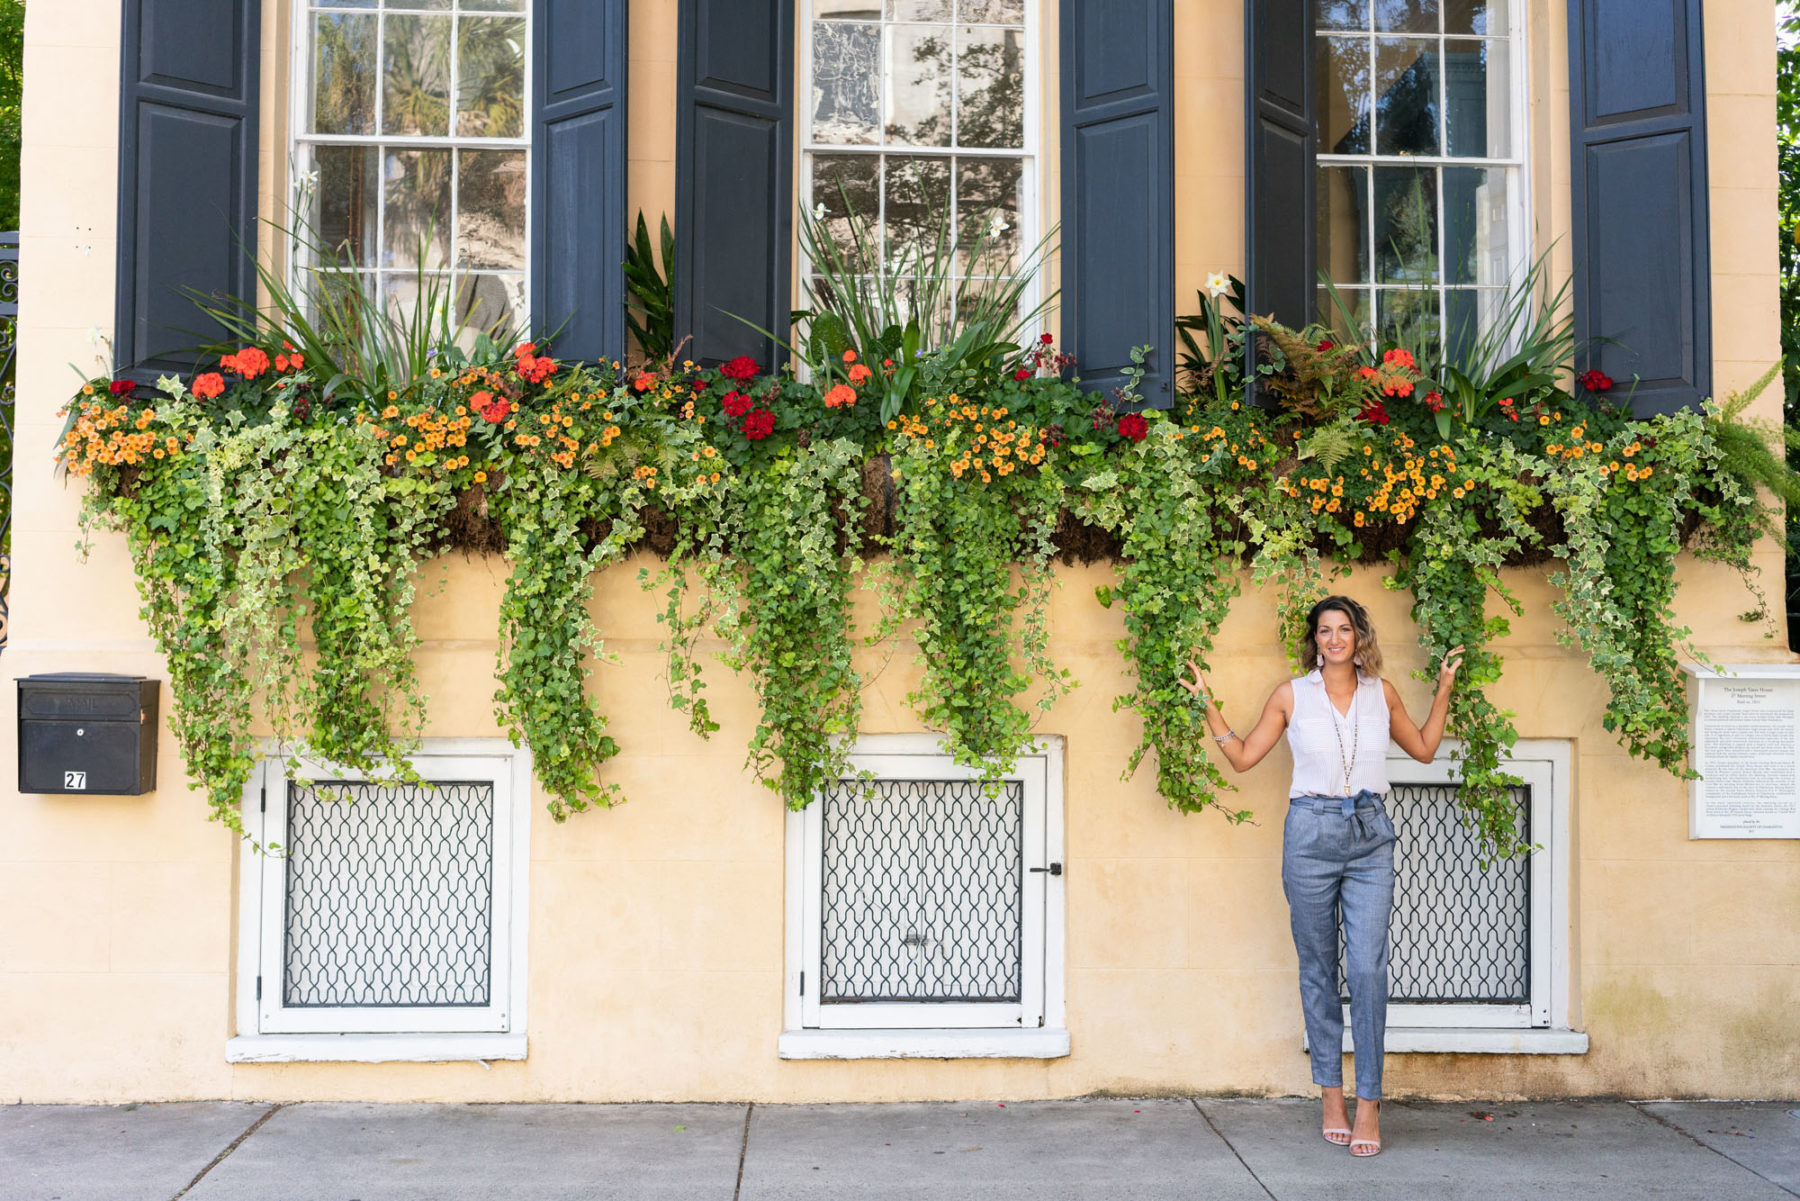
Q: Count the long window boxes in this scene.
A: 1